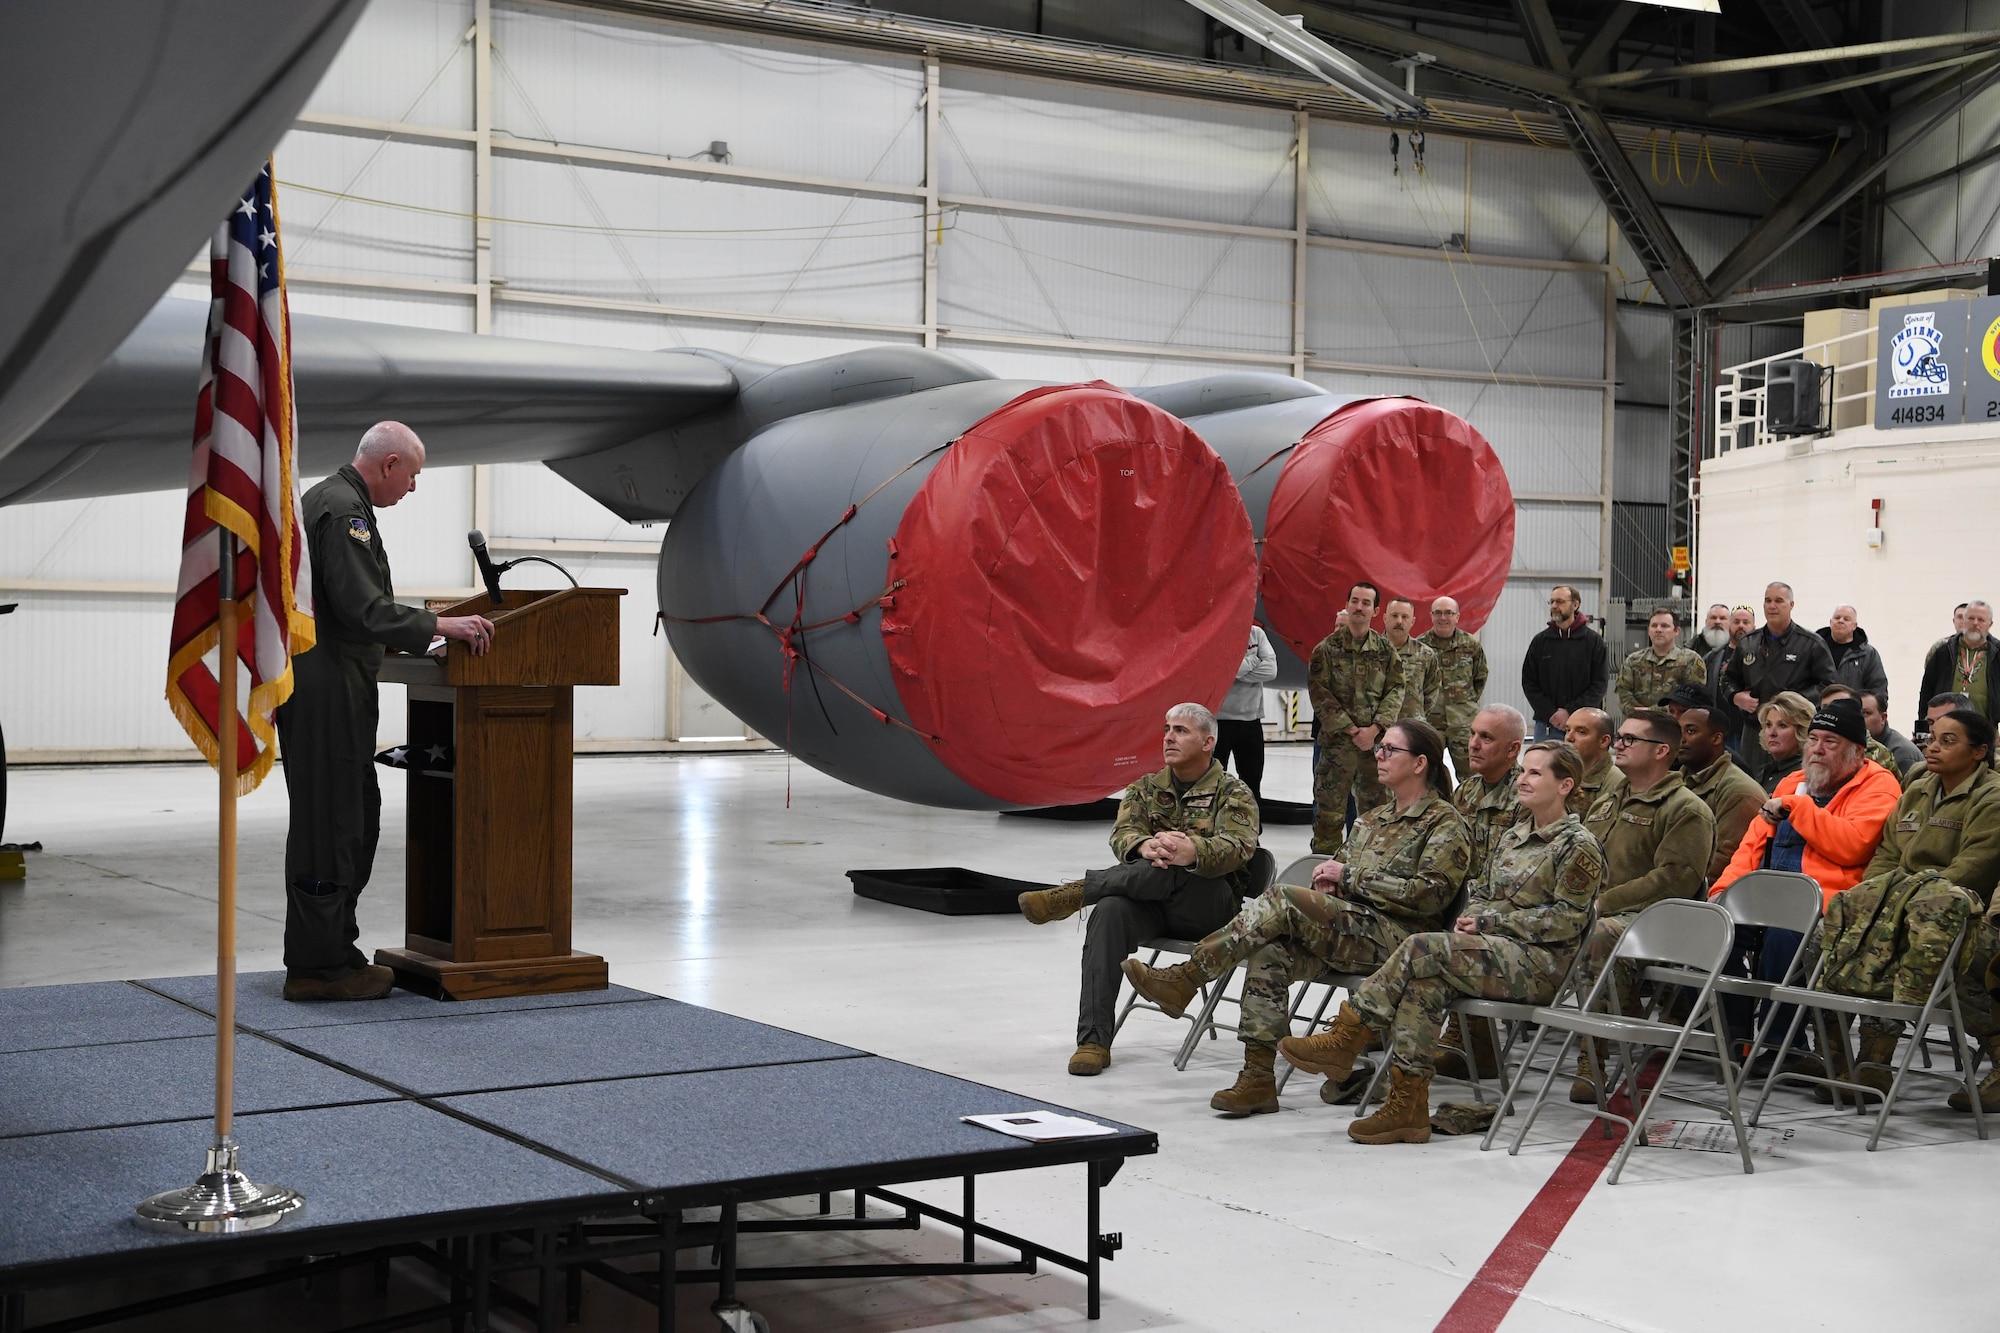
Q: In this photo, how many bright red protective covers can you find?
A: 2